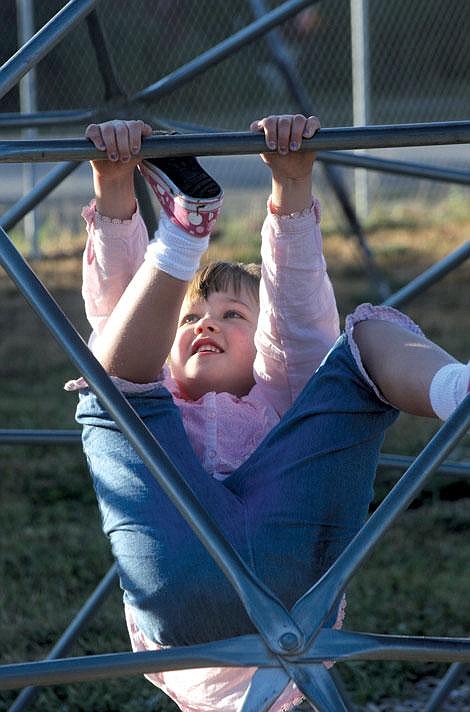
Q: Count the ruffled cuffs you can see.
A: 4